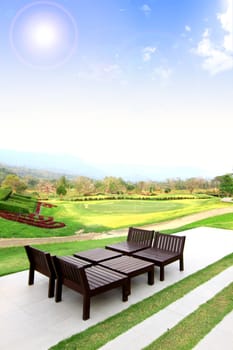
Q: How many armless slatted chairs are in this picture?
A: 4